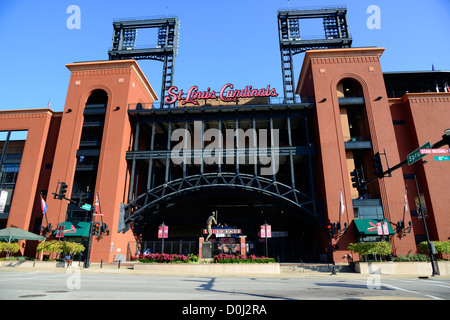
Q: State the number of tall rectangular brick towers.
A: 2